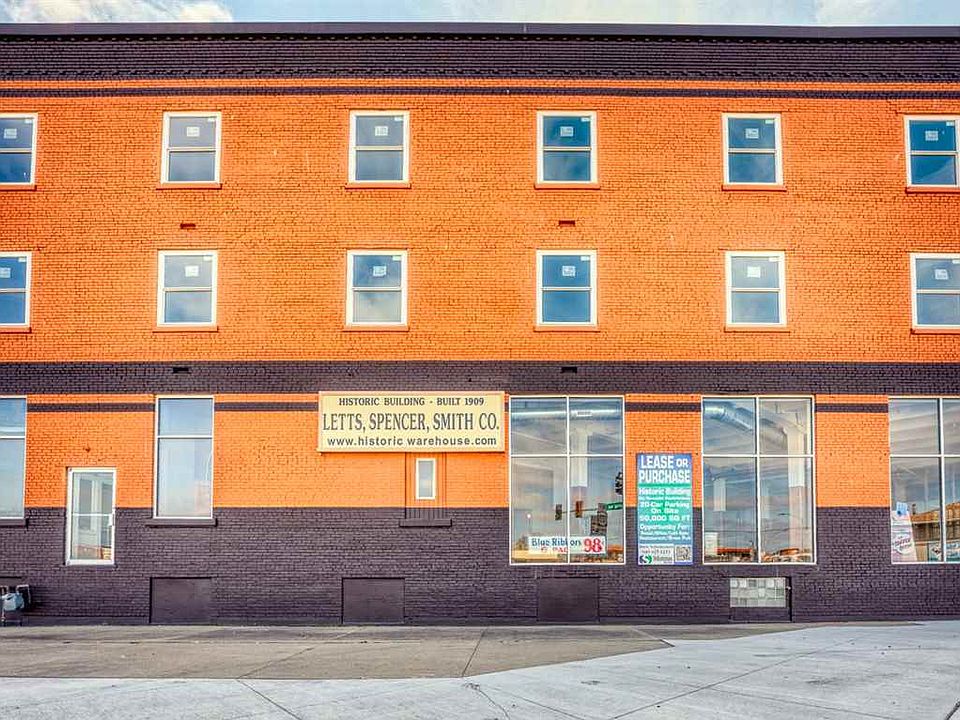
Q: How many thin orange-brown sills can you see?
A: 12